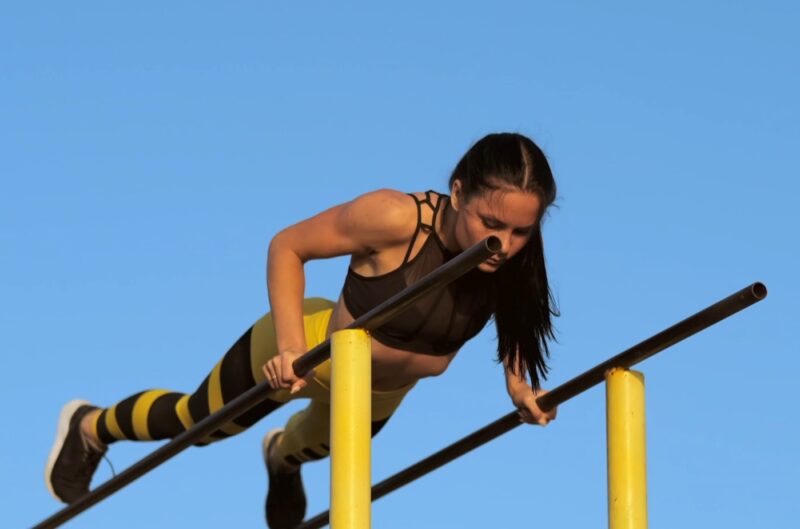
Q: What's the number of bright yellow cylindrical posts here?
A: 2